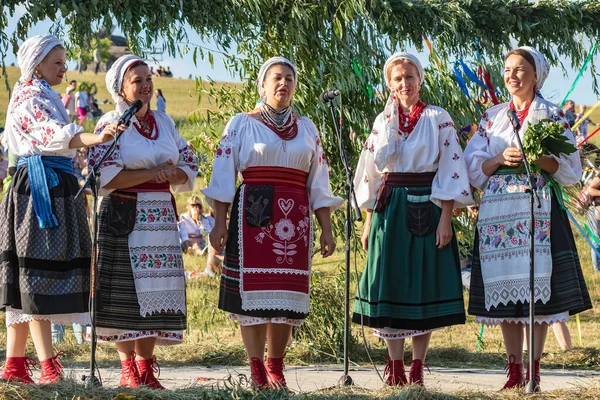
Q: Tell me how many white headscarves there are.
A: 5